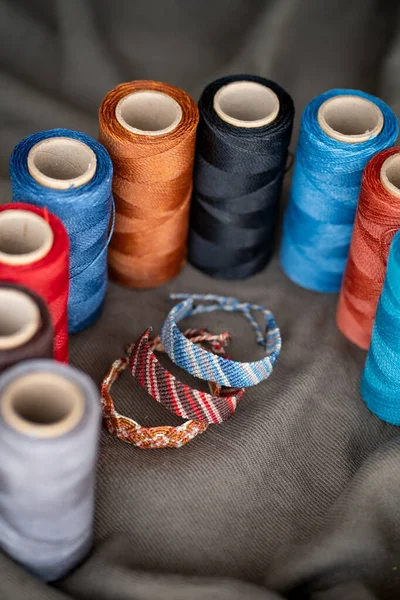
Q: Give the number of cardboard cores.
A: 8